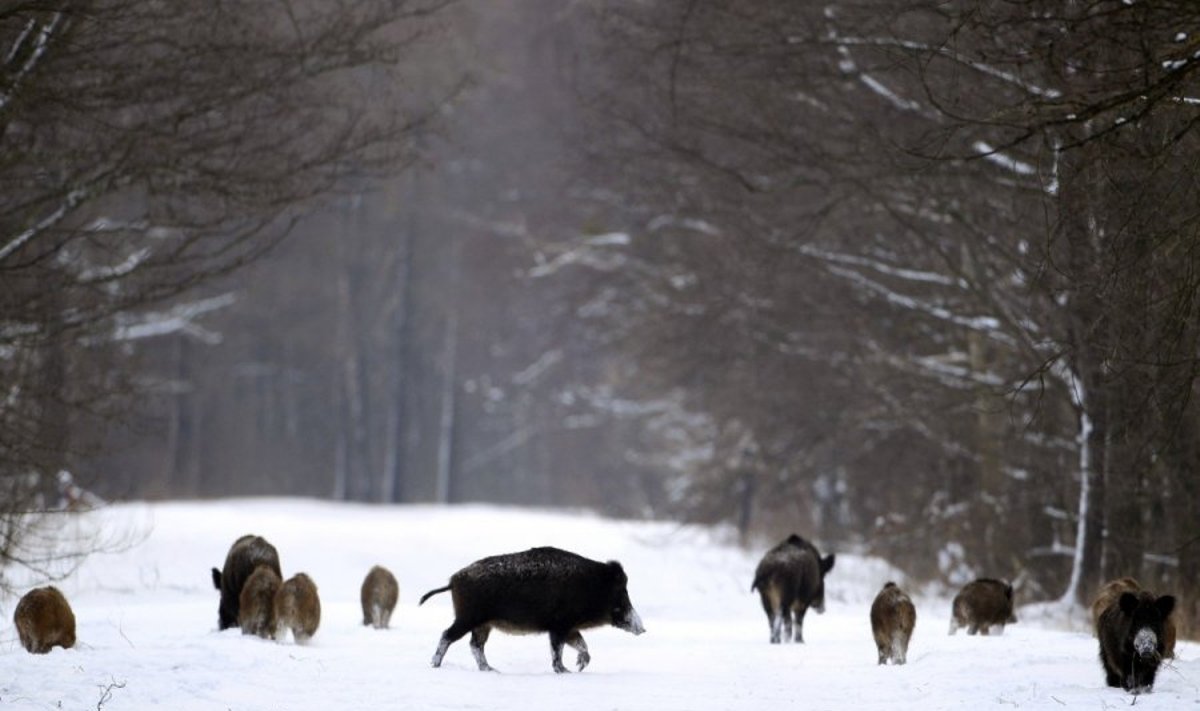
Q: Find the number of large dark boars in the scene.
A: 4